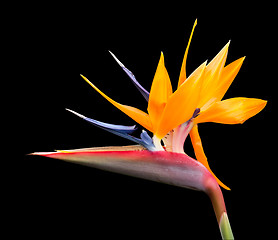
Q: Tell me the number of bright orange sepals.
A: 8